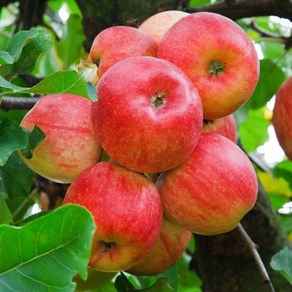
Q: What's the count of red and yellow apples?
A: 10